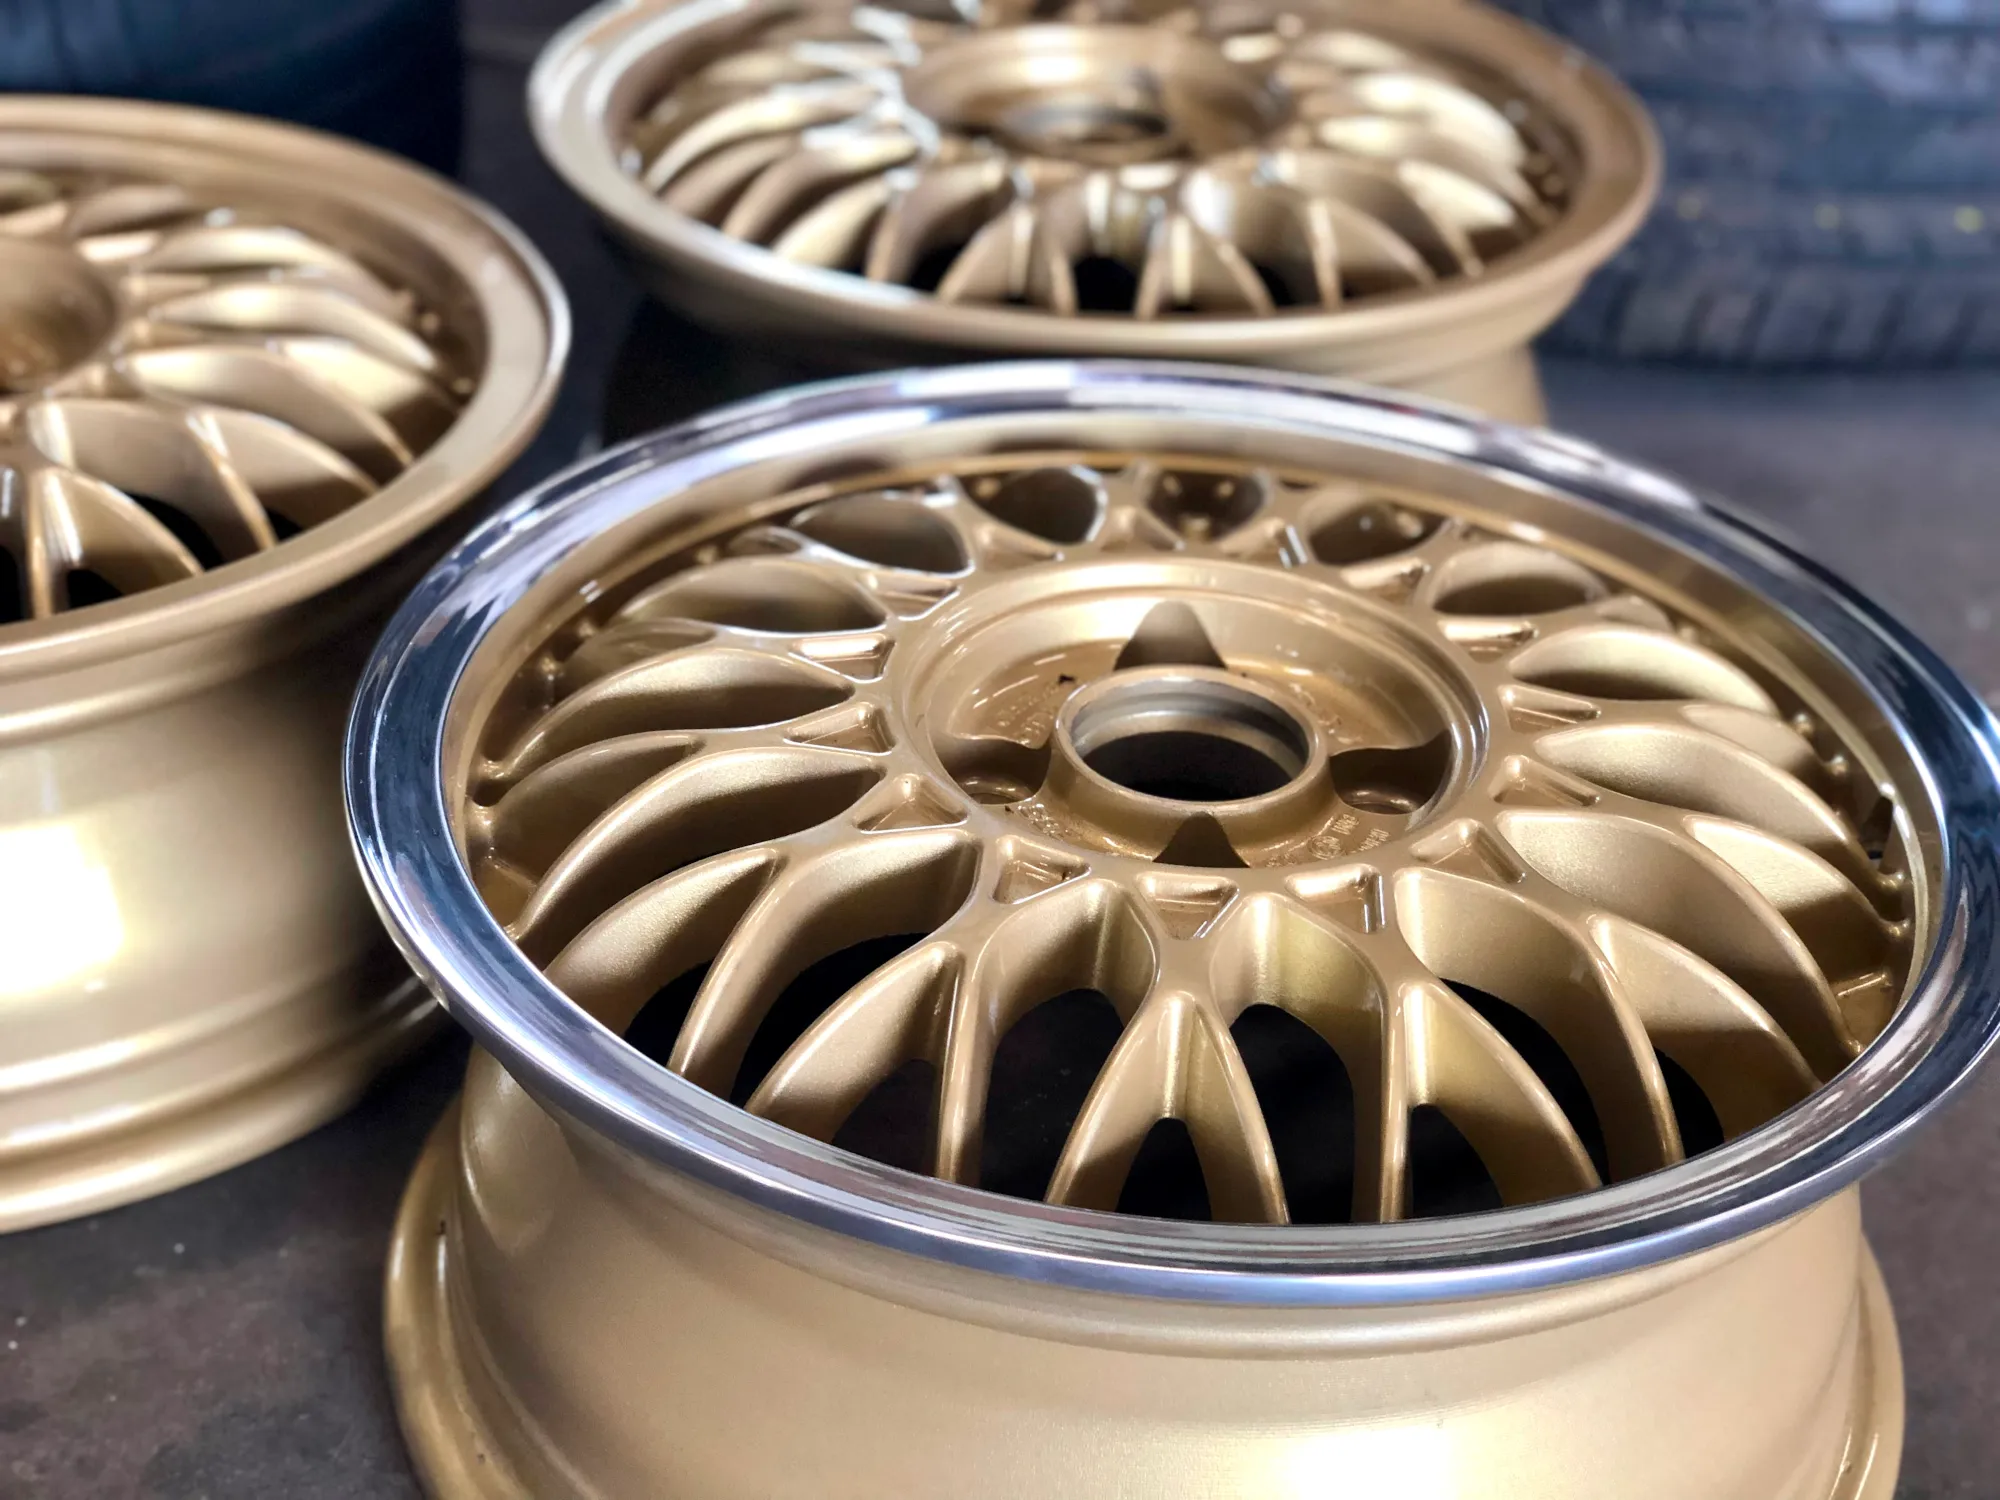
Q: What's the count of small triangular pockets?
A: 15